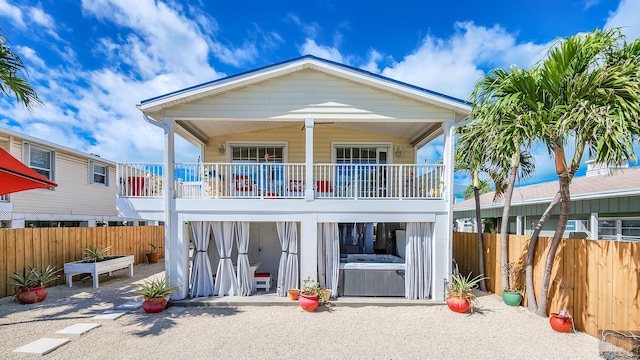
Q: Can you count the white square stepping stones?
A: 4